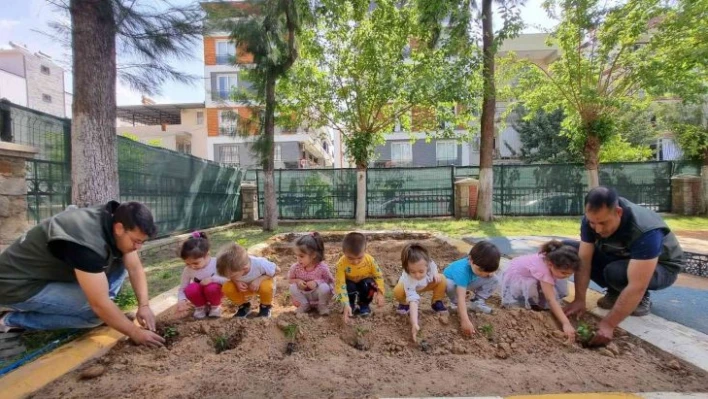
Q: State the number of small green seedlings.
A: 7